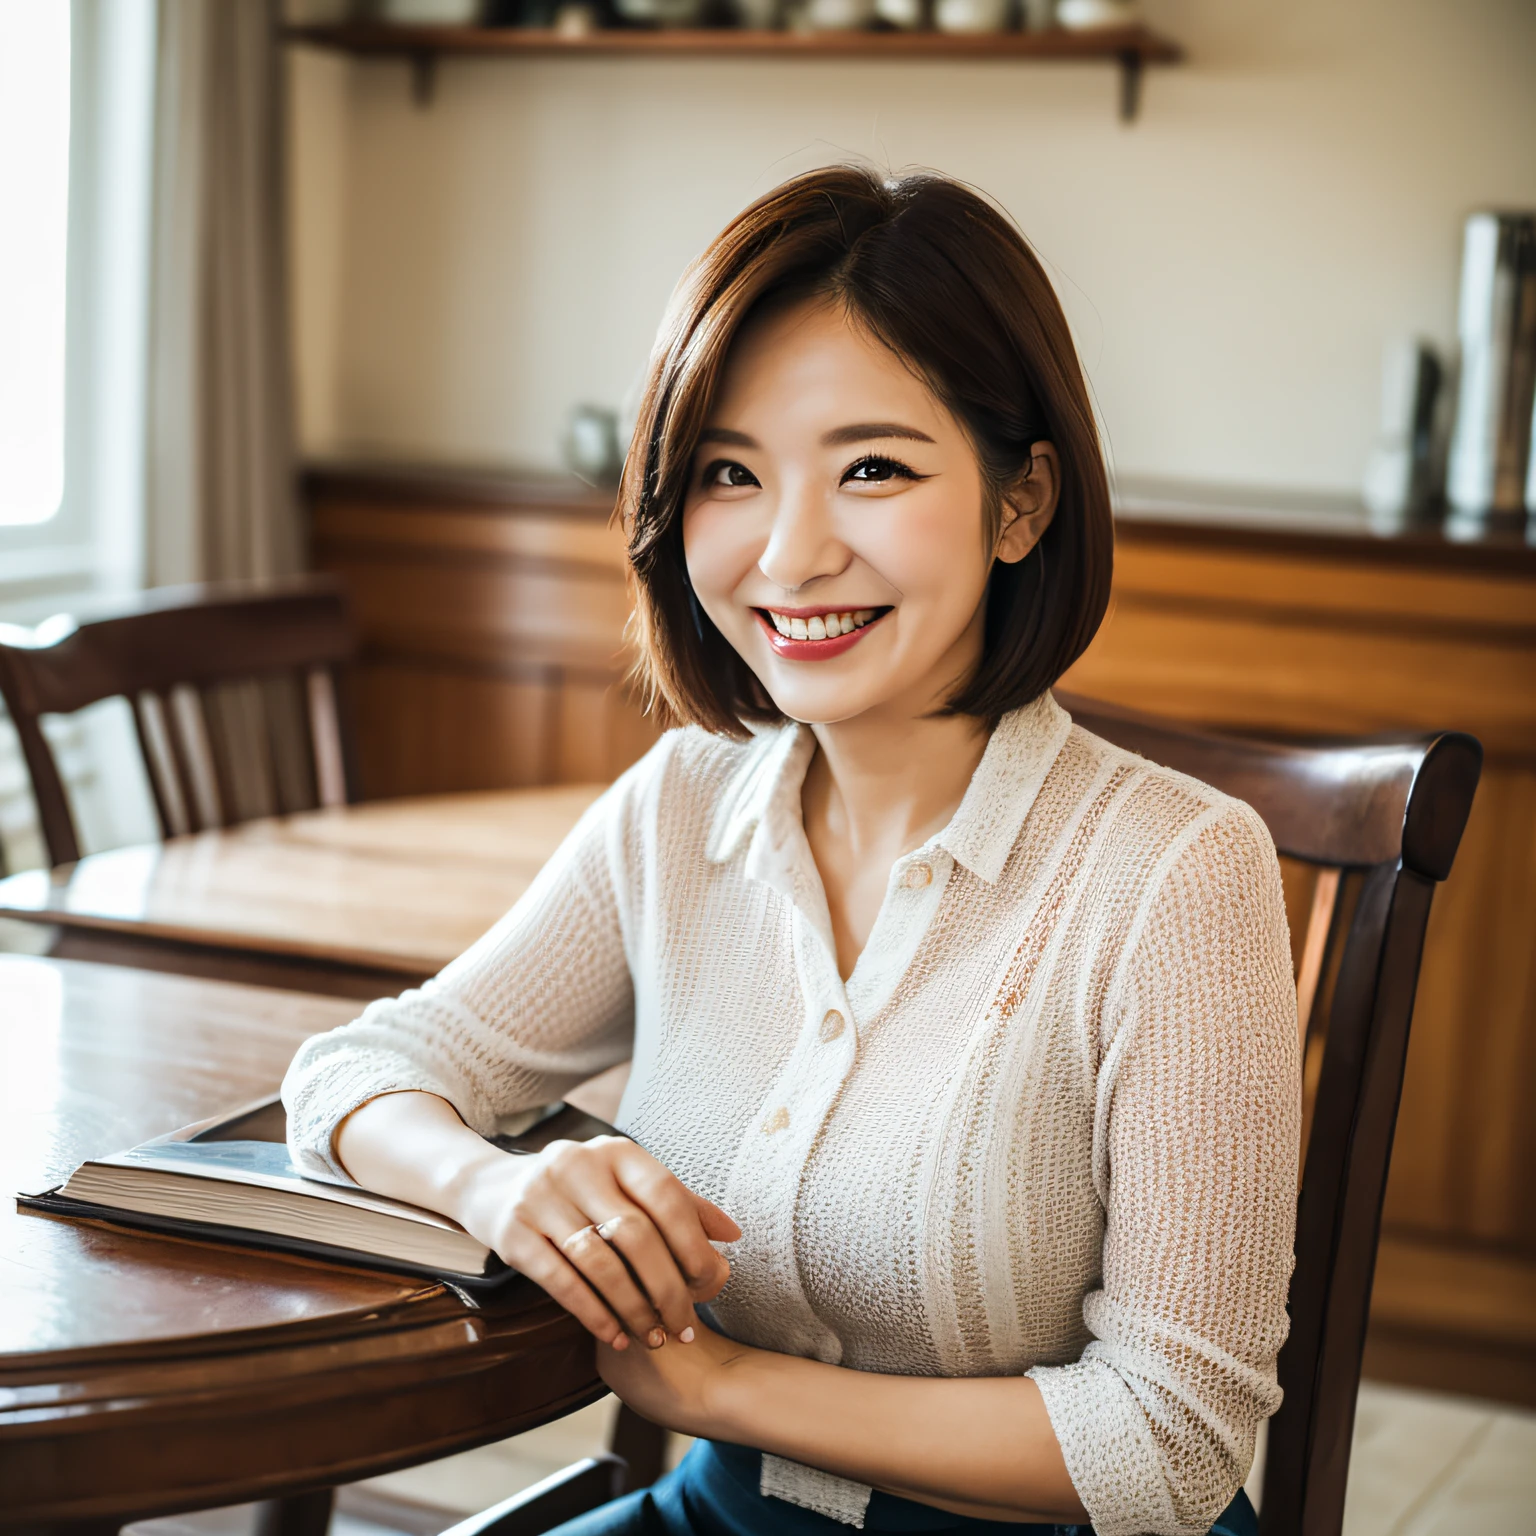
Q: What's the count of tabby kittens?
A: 0